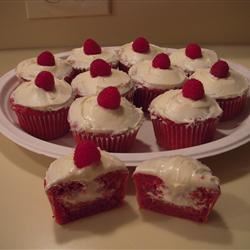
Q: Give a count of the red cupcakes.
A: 11